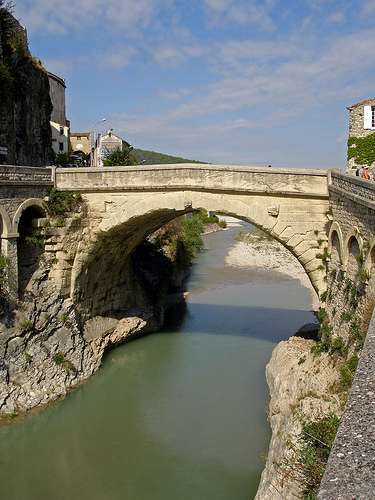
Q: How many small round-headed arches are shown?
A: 5